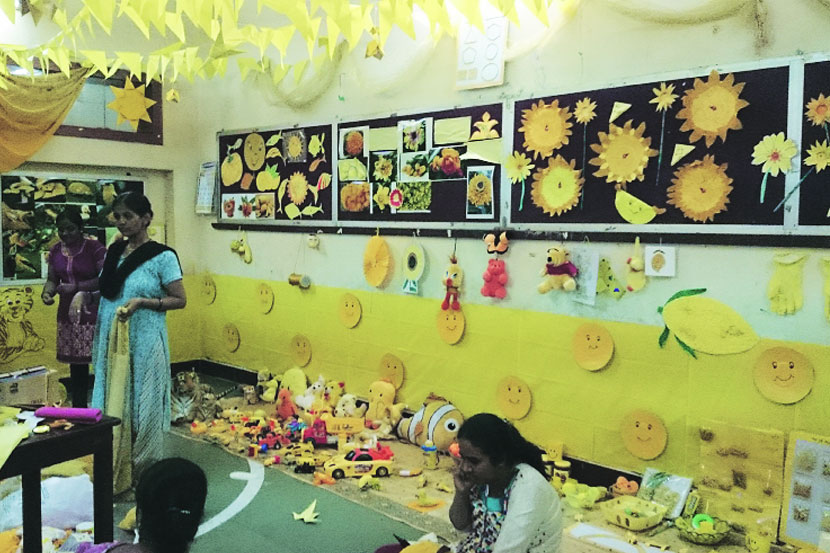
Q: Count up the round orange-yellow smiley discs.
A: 11